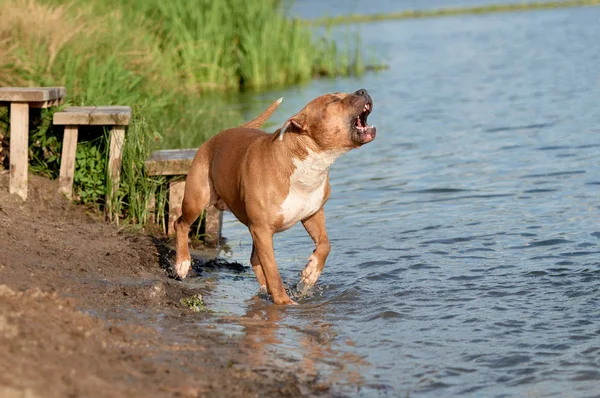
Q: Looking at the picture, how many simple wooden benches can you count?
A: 3